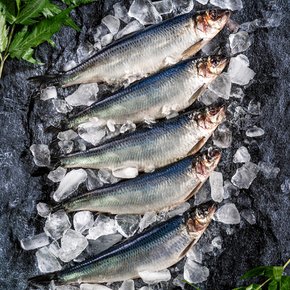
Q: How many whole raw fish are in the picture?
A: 5